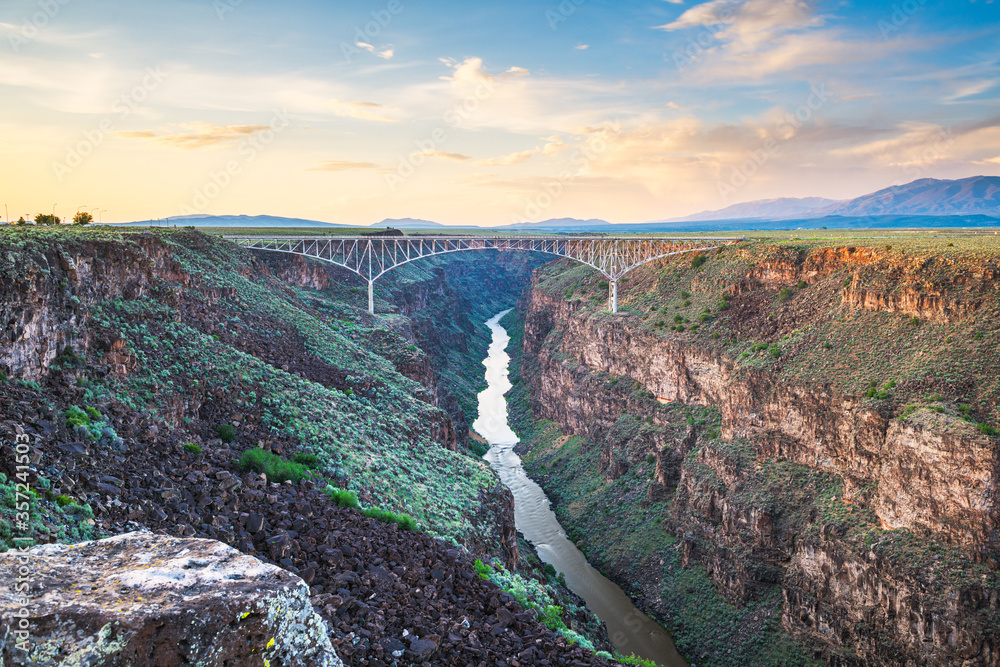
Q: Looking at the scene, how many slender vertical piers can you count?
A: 2